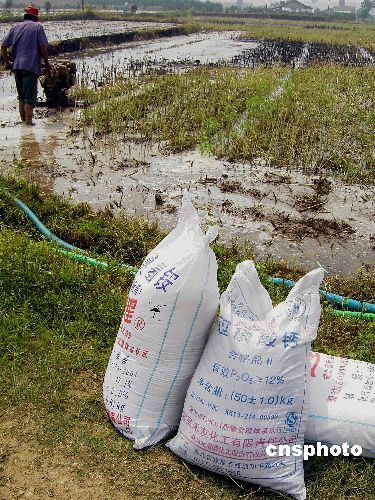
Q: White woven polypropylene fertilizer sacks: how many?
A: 3